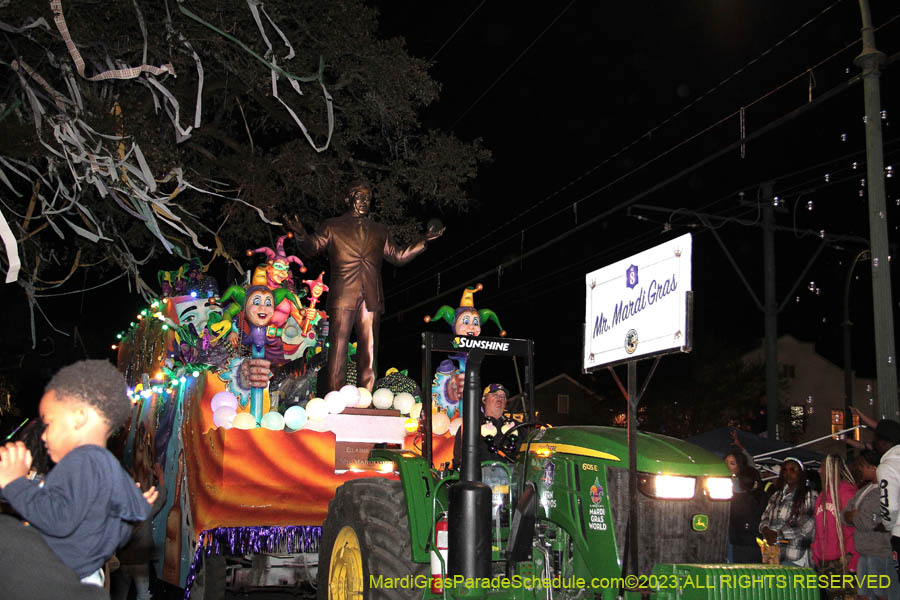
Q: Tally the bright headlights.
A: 2